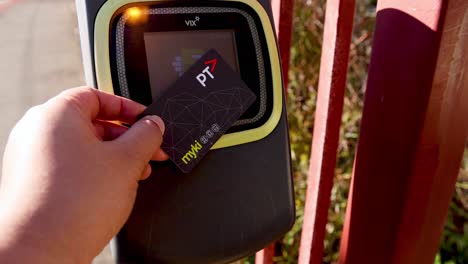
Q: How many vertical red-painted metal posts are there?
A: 3